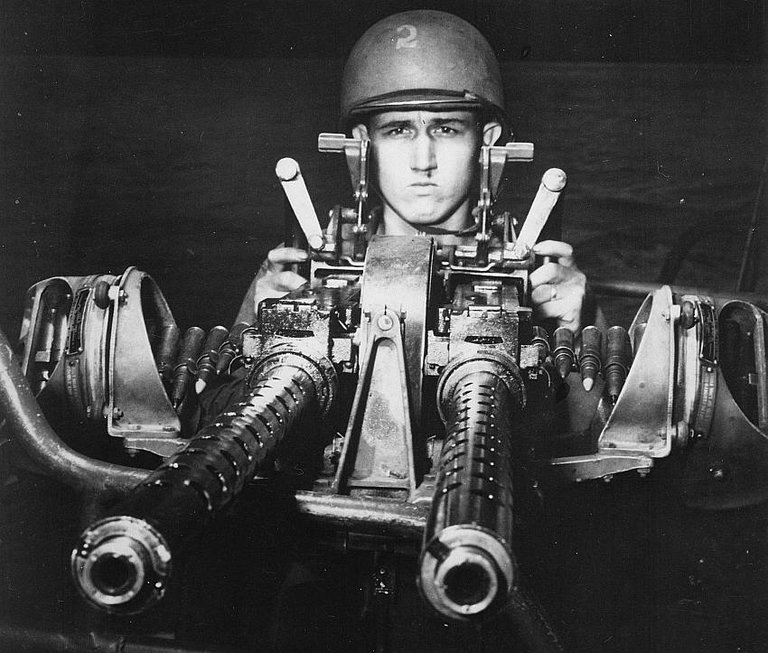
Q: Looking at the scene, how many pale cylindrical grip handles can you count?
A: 2